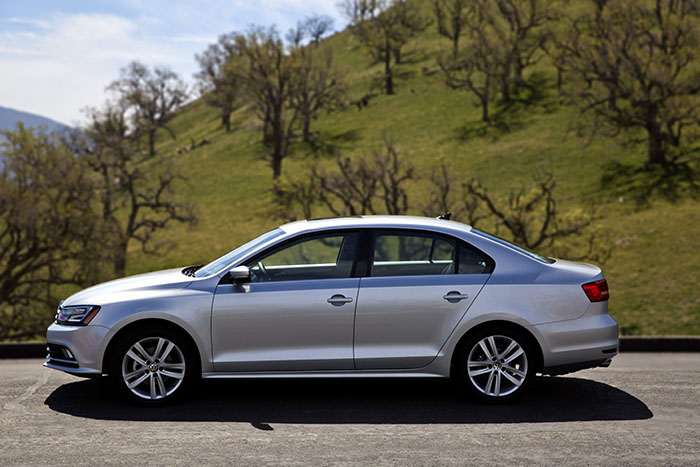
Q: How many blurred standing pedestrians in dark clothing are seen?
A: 0